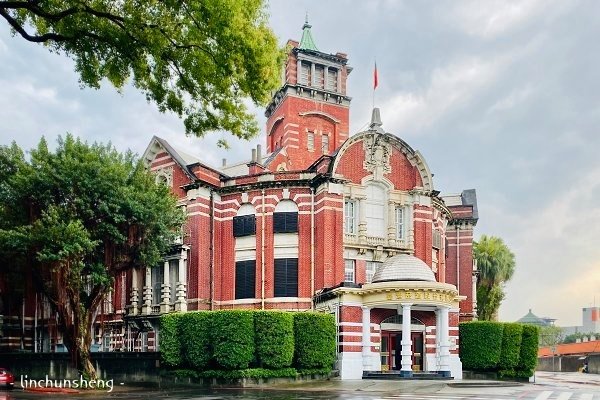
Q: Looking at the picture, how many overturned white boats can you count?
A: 0